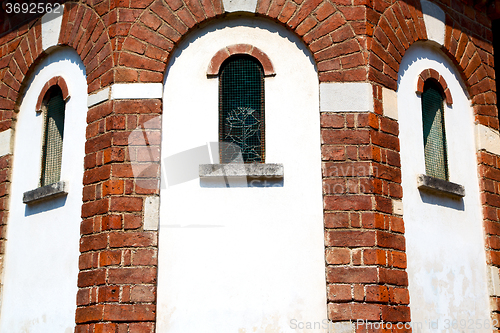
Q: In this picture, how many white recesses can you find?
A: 3